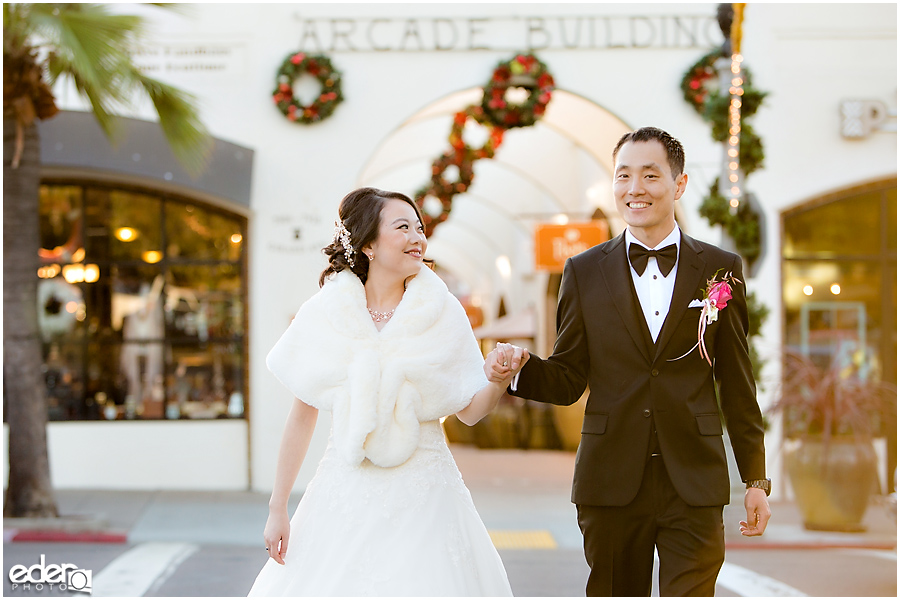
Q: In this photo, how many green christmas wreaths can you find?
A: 6